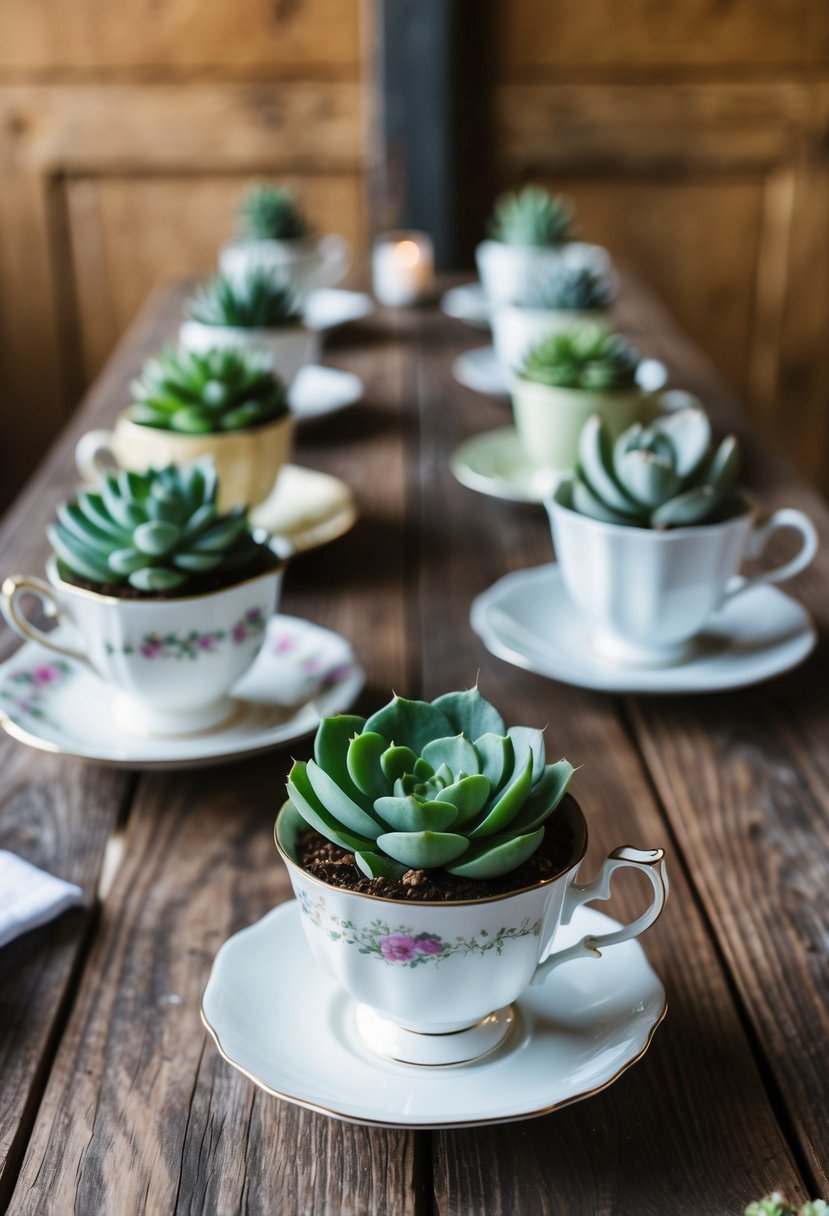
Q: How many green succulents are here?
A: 9